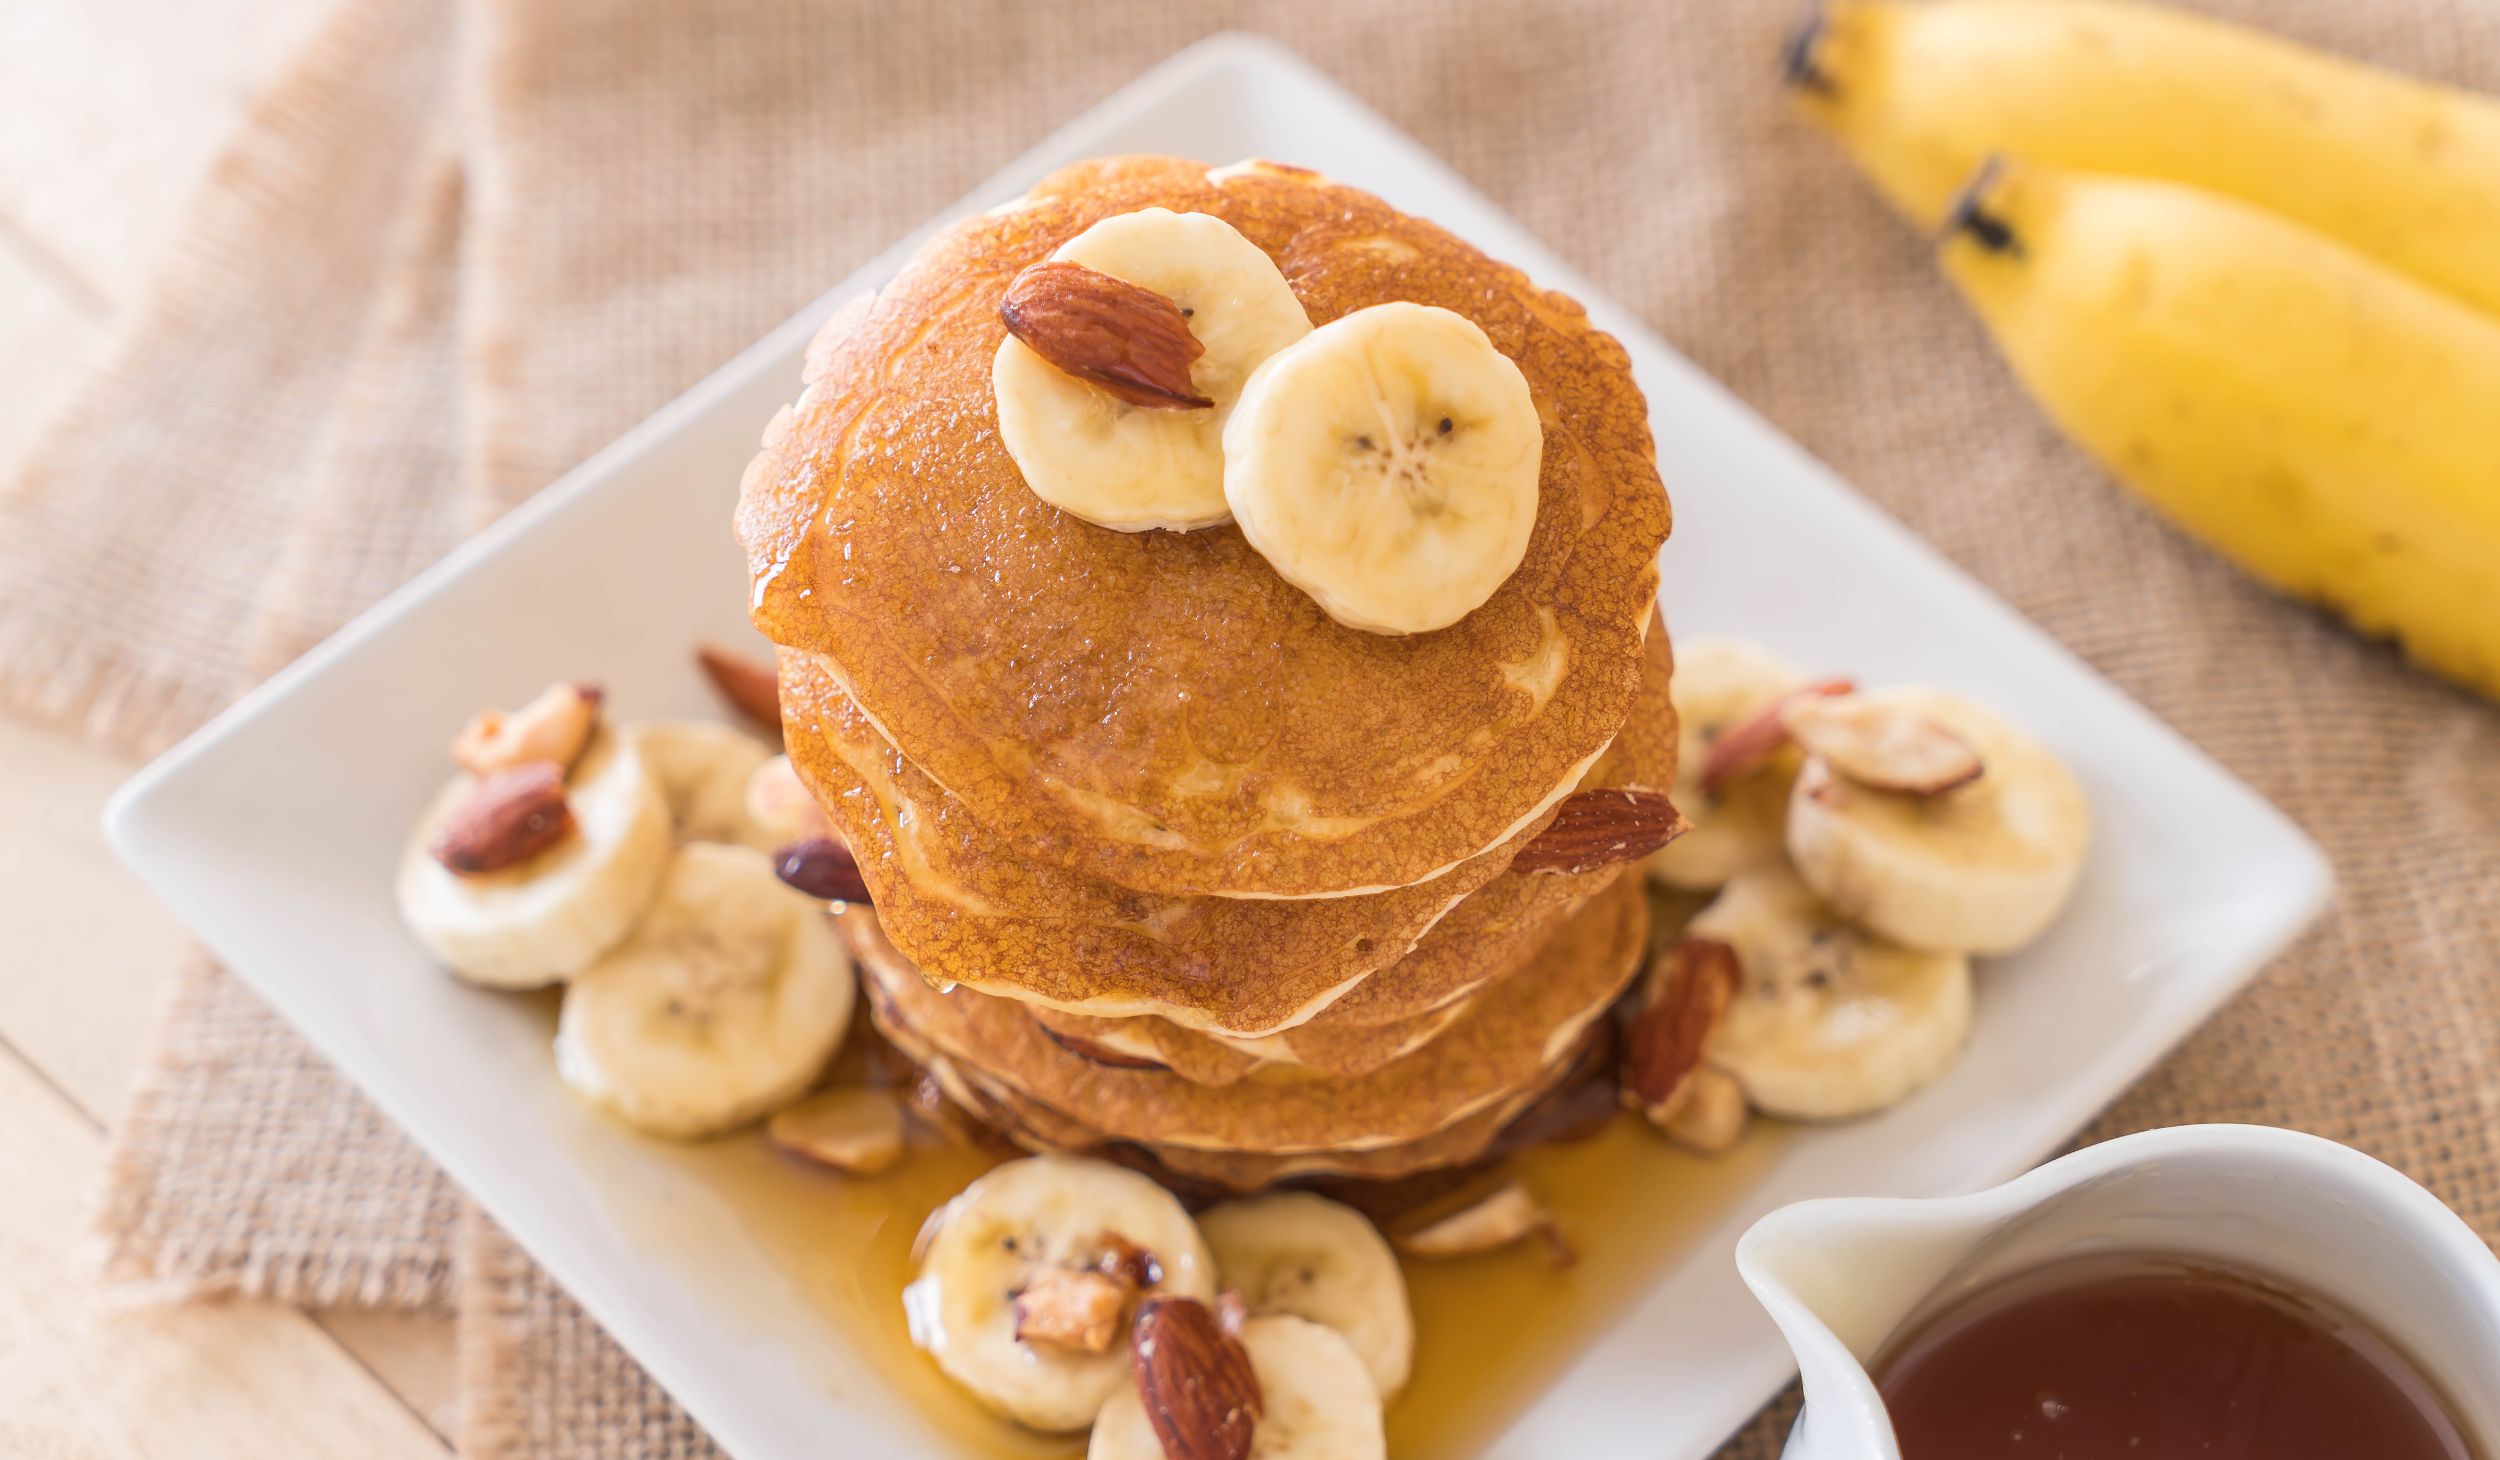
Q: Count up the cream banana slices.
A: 11